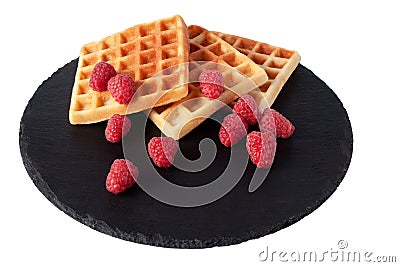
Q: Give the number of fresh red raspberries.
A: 10